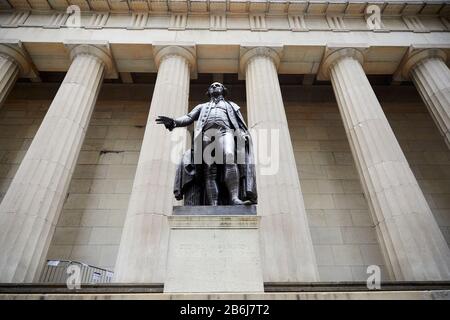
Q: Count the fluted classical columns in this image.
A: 6